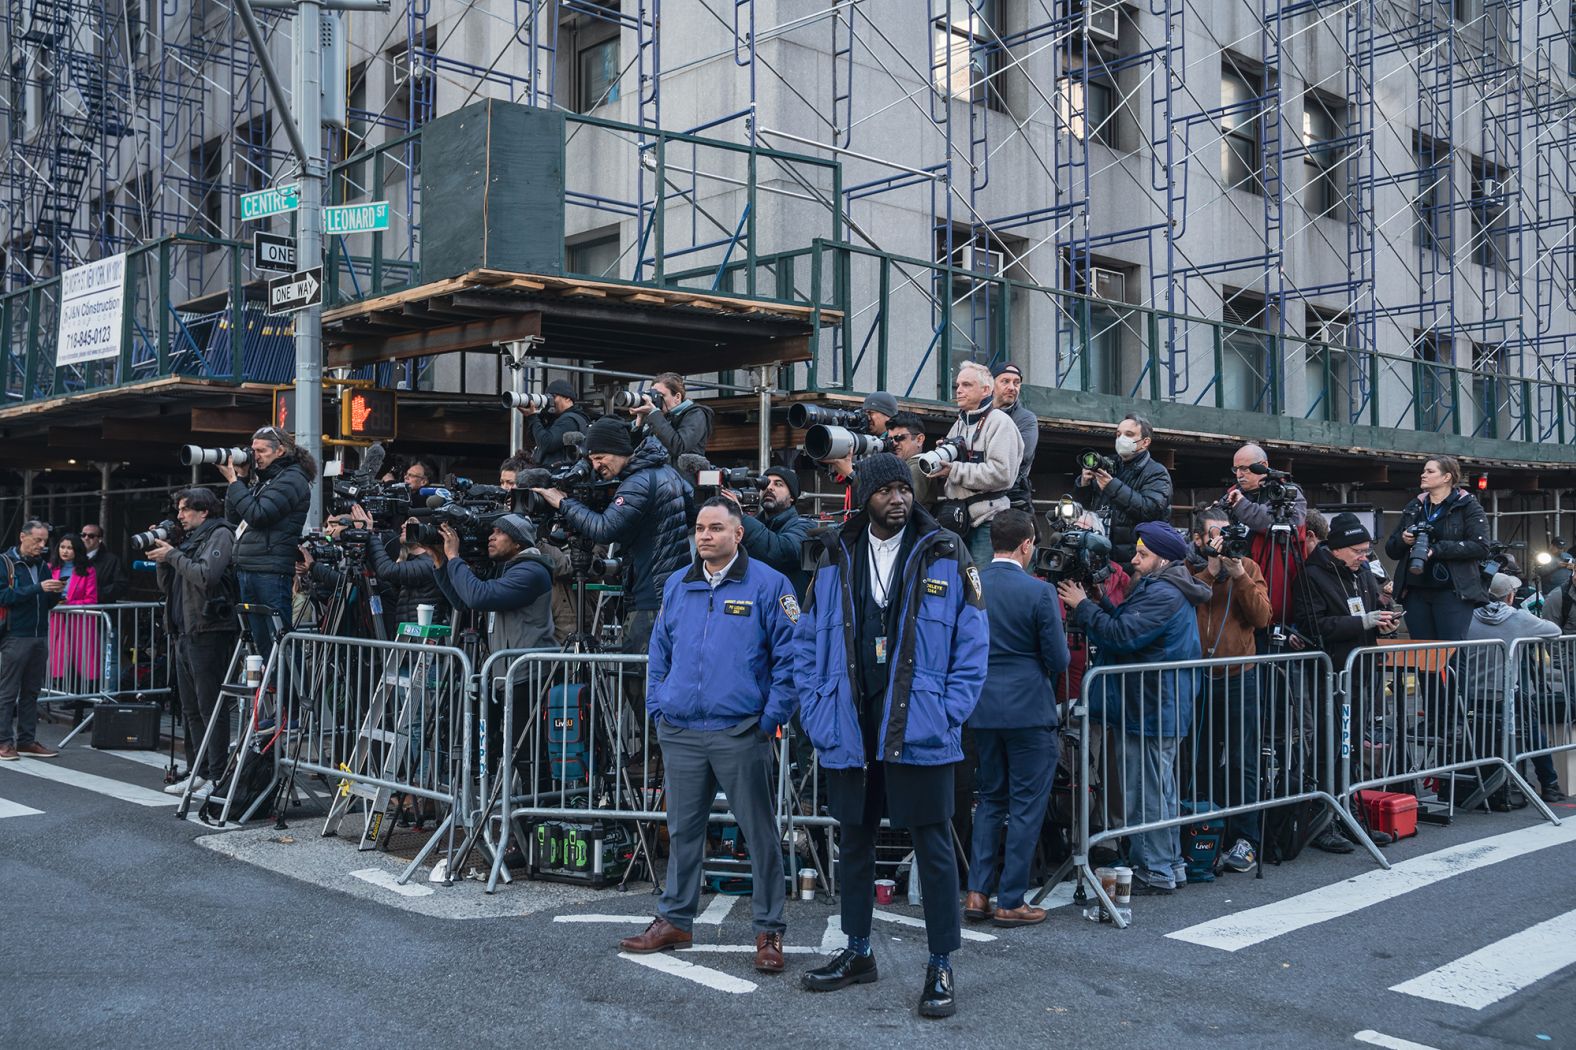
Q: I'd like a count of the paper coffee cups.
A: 5